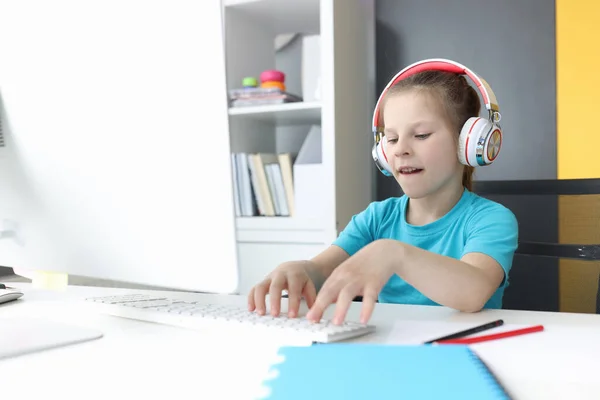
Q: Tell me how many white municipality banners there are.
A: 0